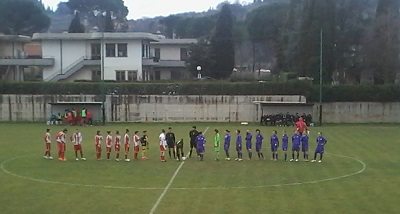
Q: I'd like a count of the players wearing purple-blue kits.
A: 10